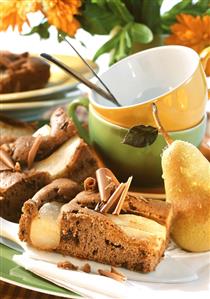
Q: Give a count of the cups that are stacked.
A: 2